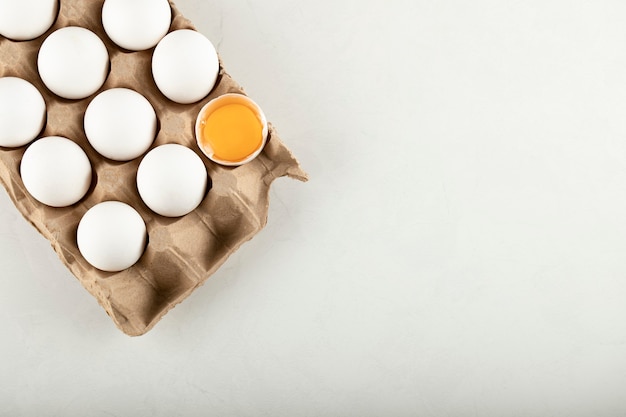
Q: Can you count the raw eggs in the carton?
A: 10